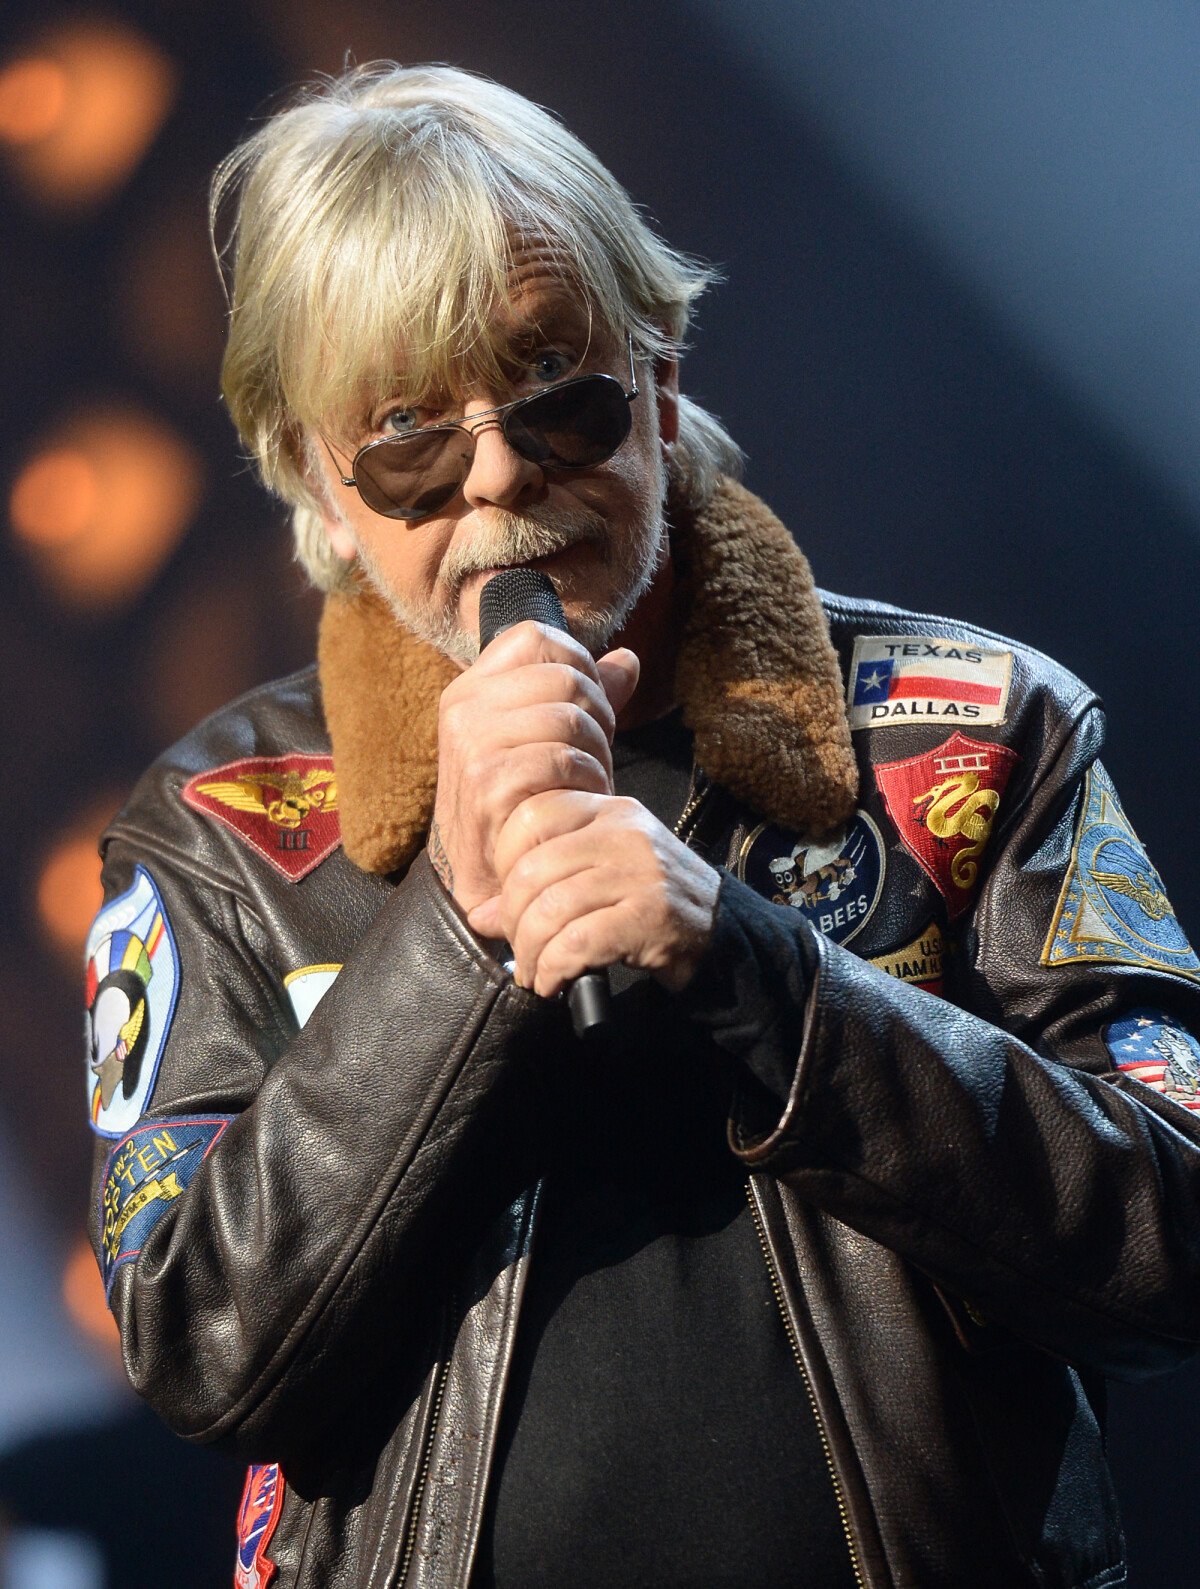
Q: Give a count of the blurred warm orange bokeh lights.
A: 4